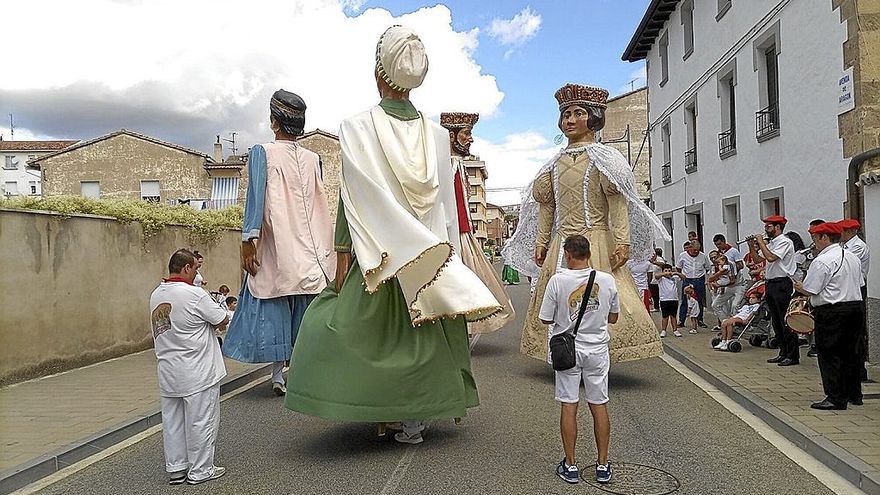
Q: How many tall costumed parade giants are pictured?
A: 4